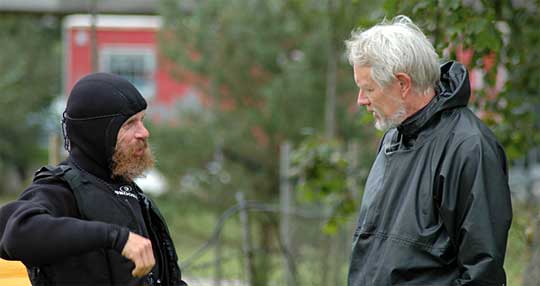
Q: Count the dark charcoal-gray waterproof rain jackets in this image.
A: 1